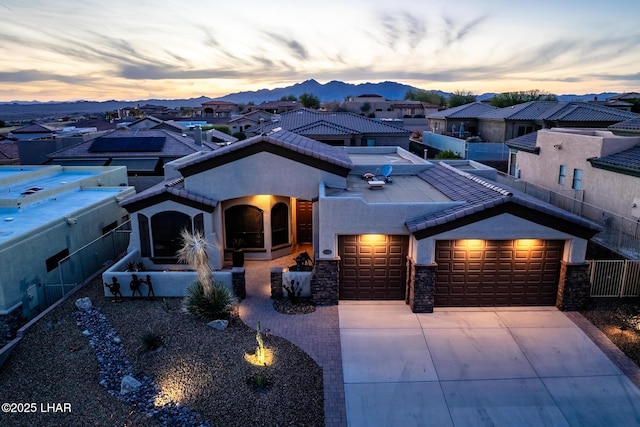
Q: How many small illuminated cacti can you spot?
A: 1